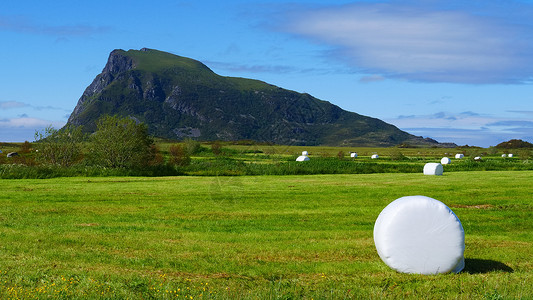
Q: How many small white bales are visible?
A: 10